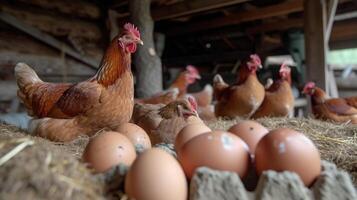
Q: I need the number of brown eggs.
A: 7